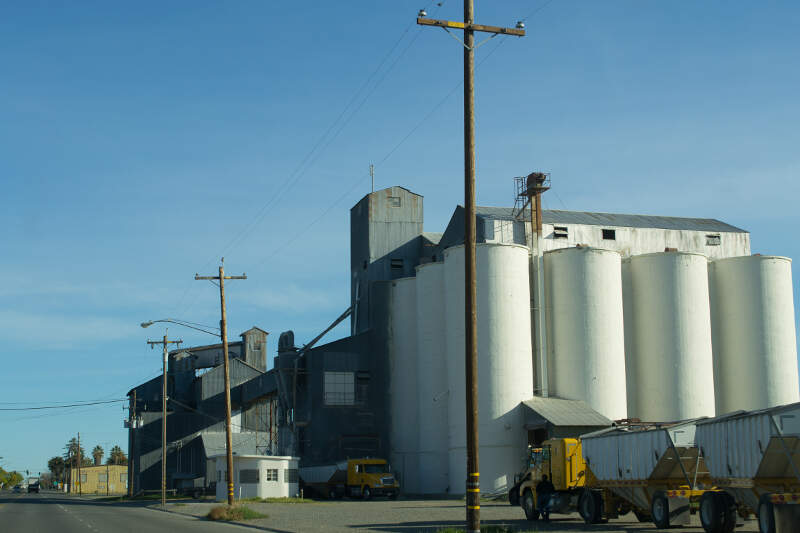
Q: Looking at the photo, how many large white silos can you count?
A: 6